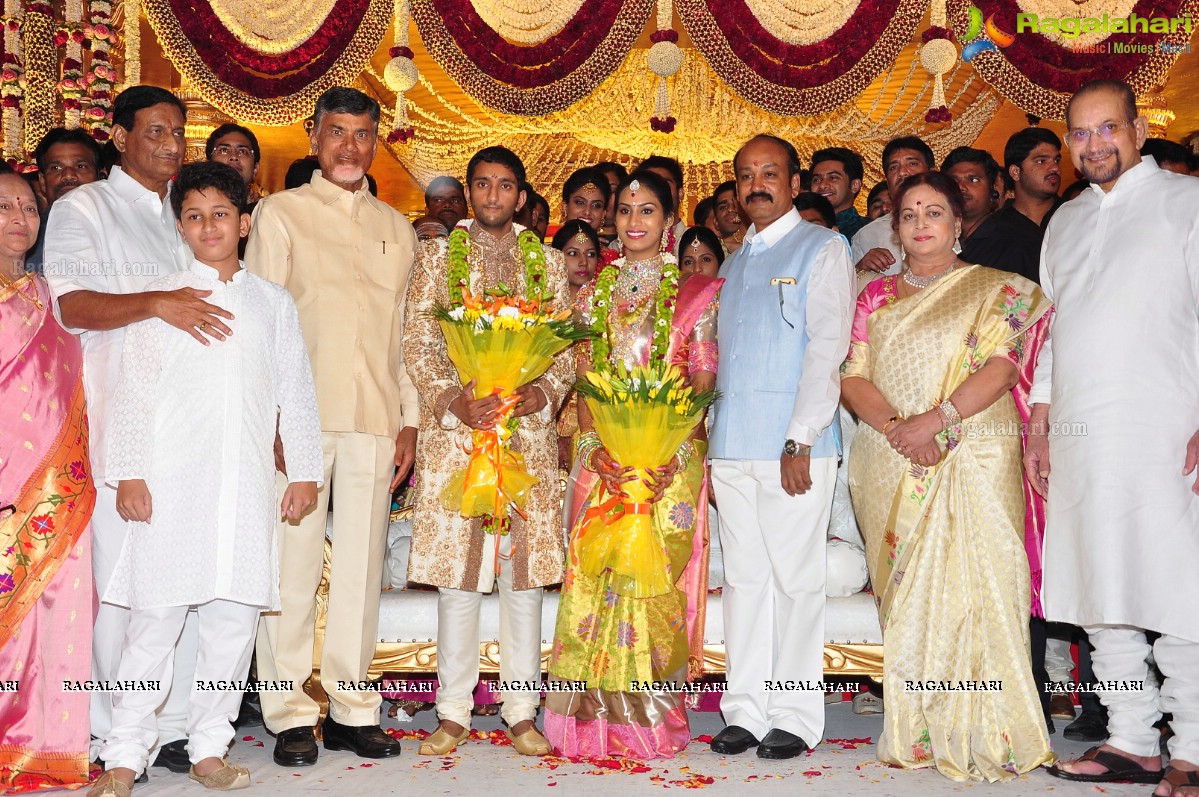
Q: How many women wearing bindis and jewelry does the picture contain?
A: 6